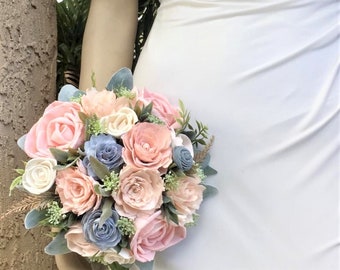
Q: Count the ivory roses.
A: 2